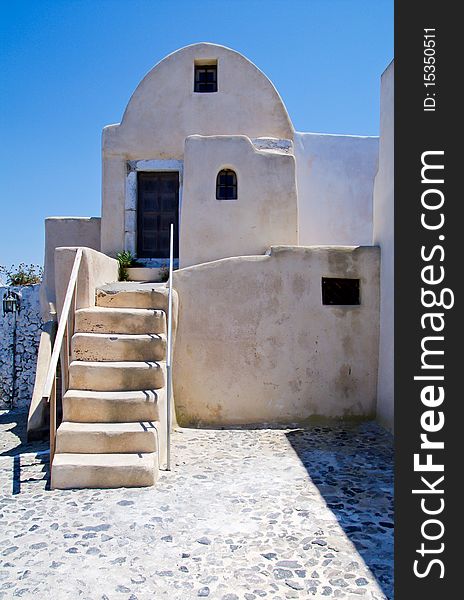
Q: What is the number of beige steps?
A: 7